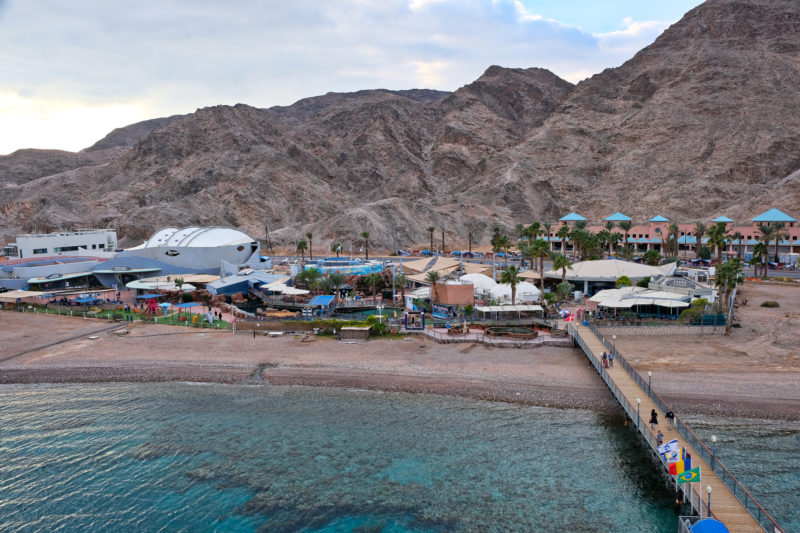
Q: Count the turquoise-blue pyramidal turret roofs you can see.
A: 5